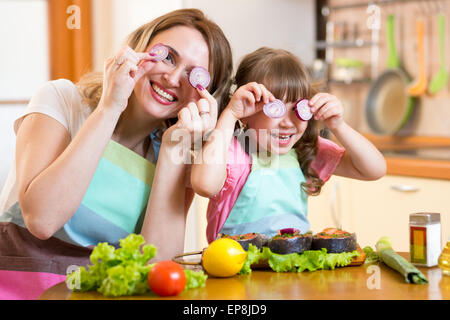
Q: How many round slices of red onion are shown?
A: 4